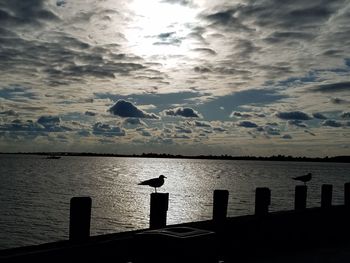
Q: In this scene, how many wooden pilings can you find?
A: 7